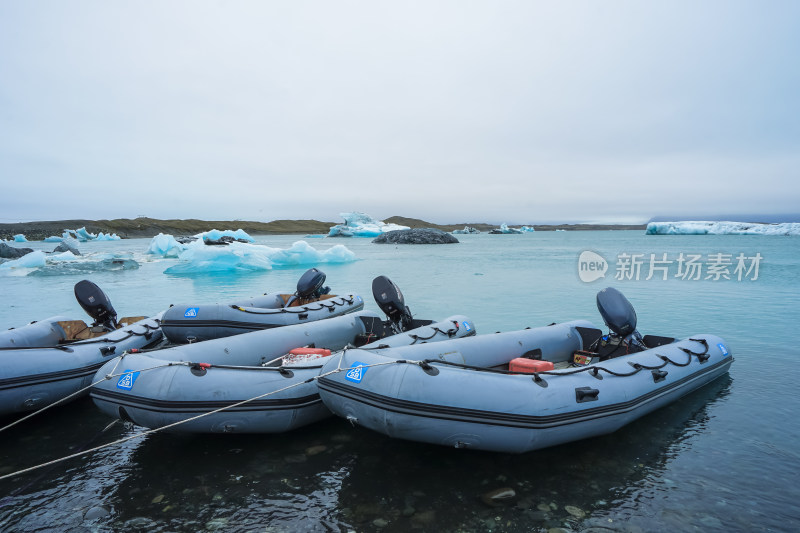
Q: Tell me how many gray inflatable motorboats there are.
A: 4